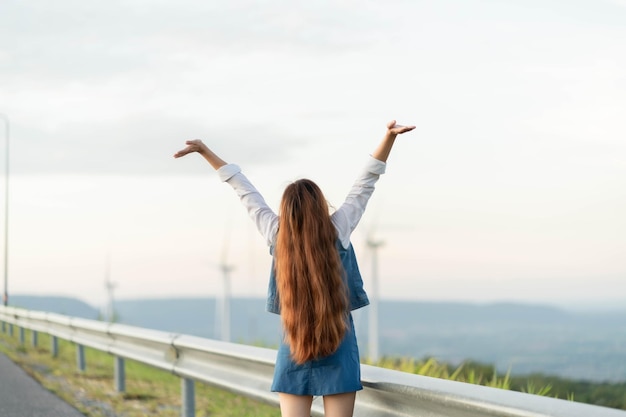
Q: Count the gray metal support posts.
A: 8